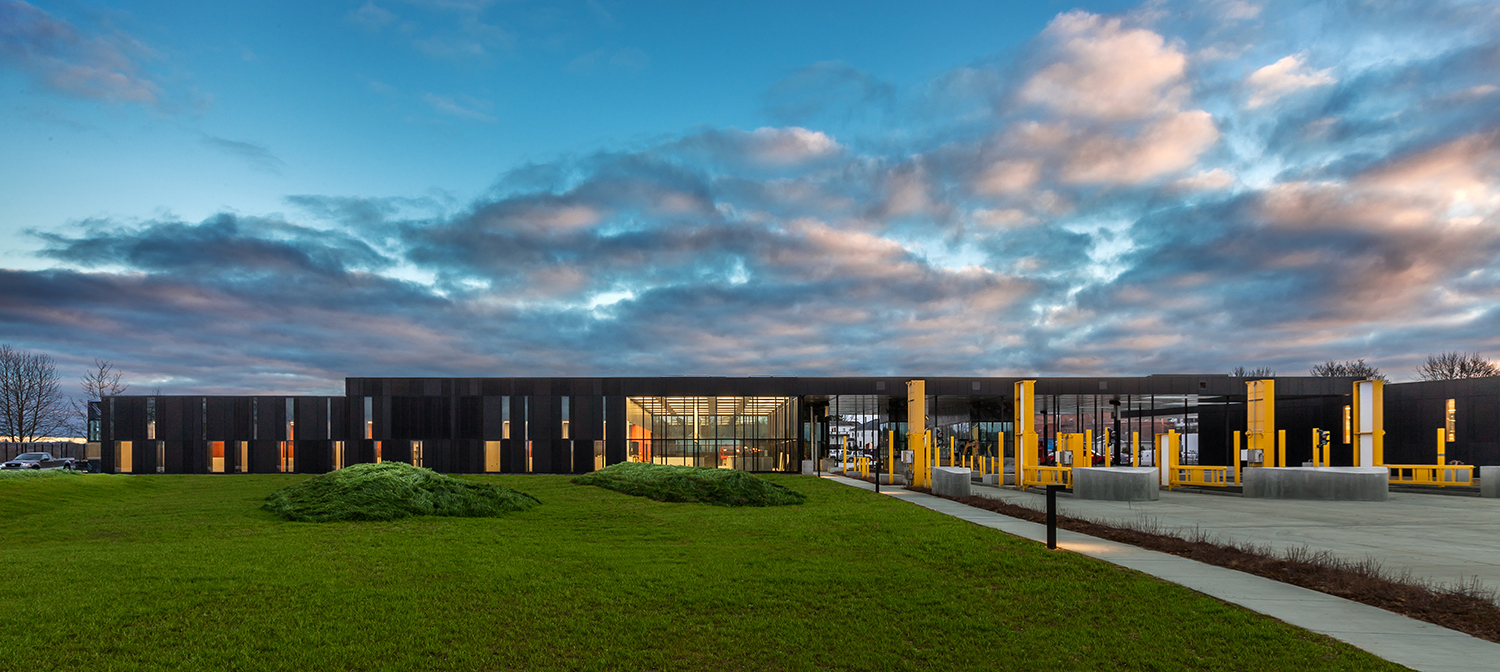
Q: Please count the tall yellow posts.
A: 4